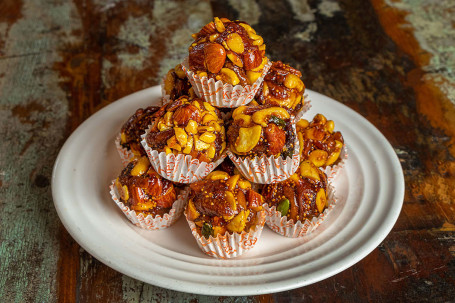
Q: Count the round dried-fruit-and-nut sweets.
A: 10